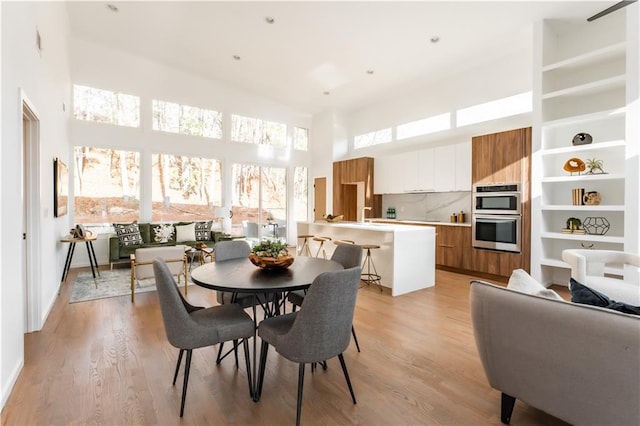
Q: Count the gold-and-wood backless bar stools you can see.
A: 4